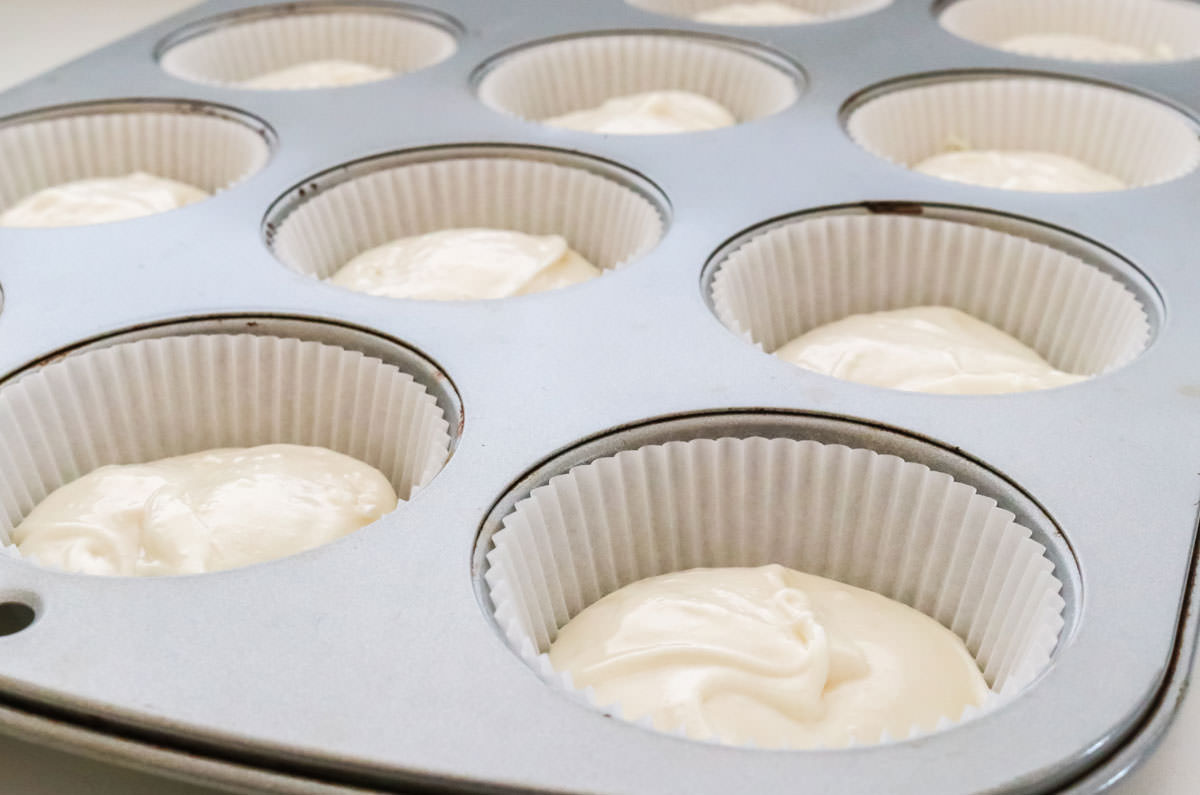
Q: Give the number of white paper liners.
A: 10